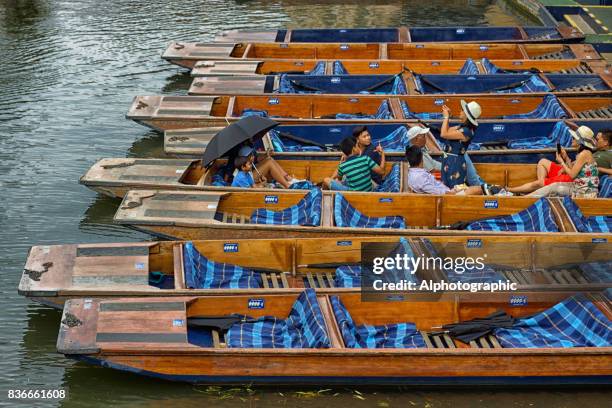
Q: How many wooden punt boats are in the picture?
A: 10